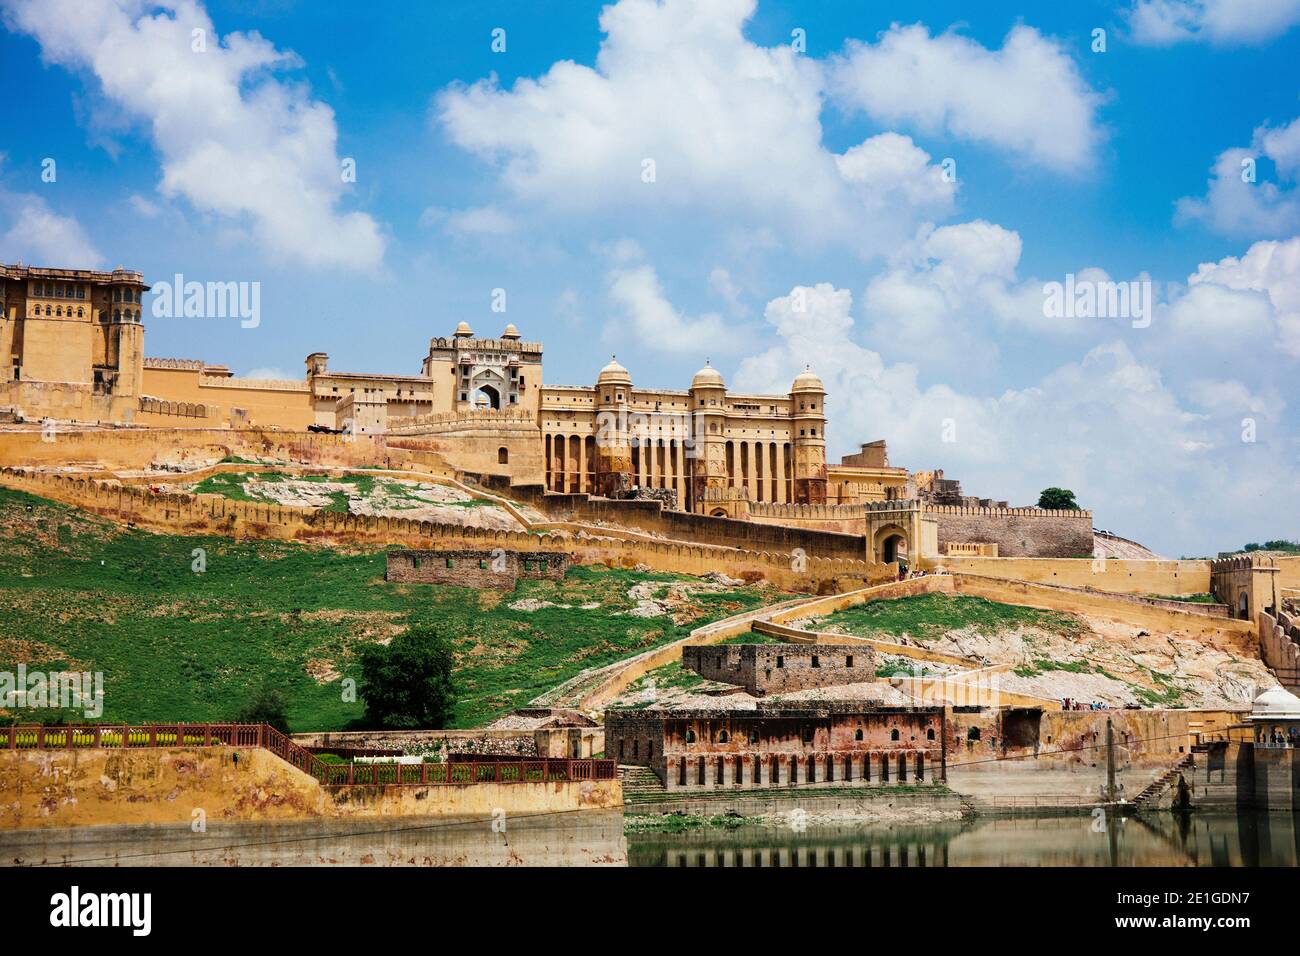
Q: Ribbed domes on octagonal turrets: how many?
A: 3